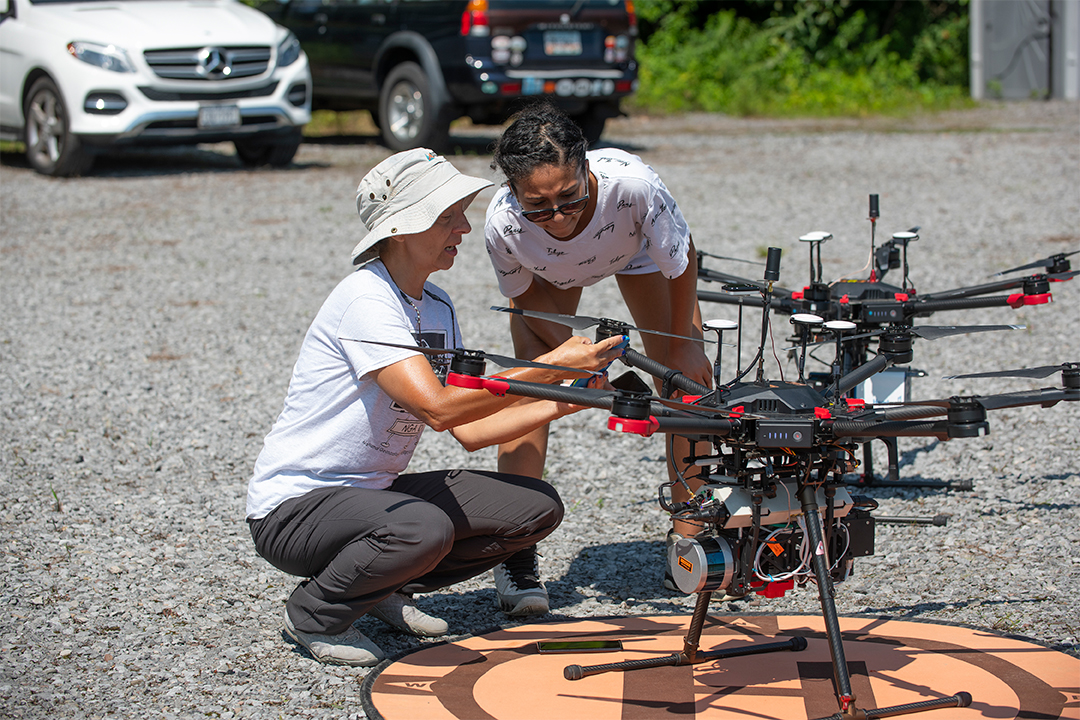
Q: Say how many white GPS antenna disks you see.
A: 6